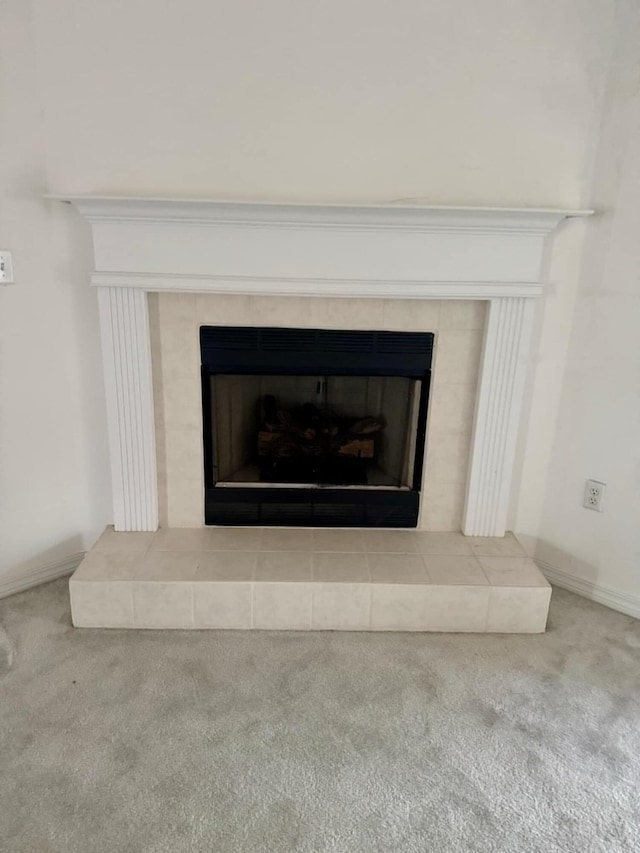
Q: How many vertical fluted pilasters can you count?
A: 2